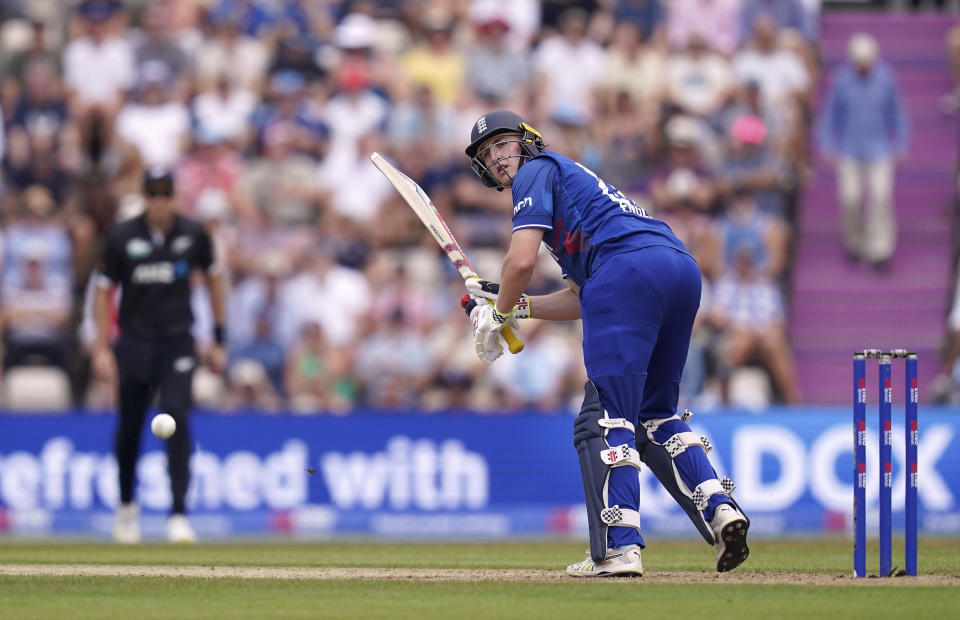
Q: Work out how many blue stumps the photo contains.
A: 3